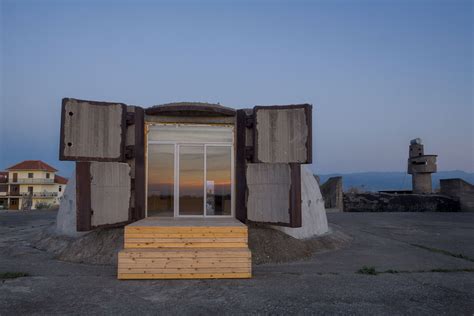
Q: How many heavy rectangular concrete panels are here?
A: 4